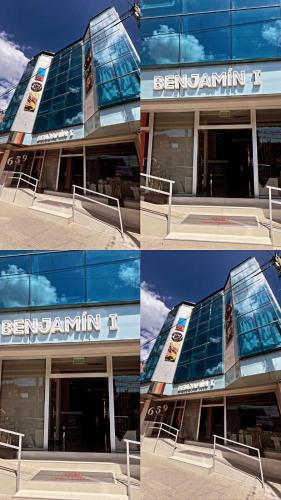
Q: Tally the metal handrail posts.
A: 12